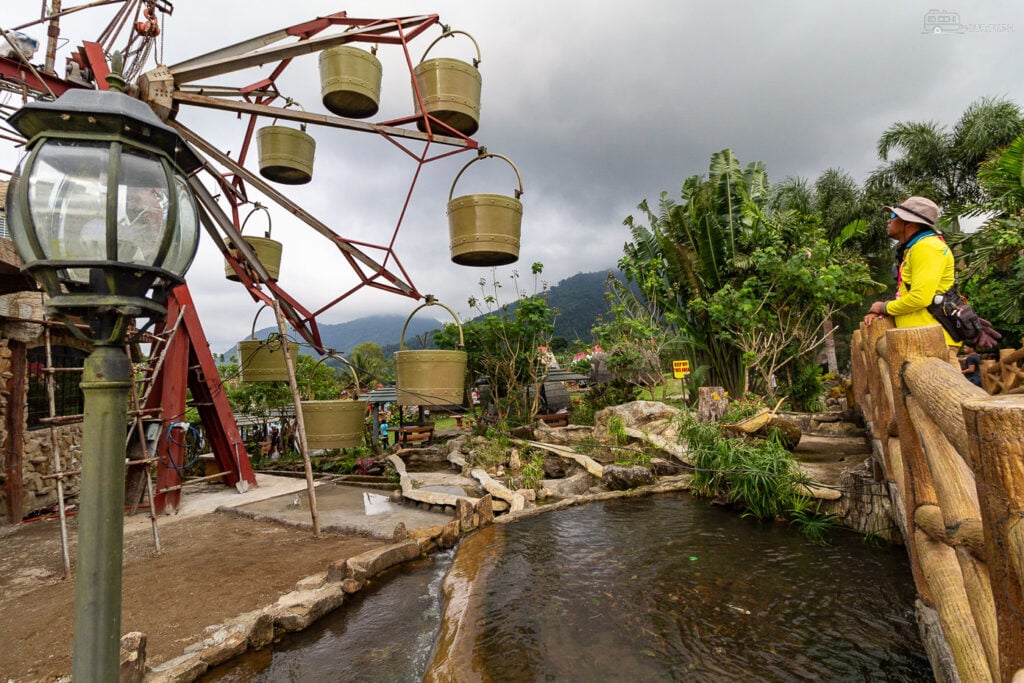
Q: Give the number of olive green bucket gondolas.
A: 8